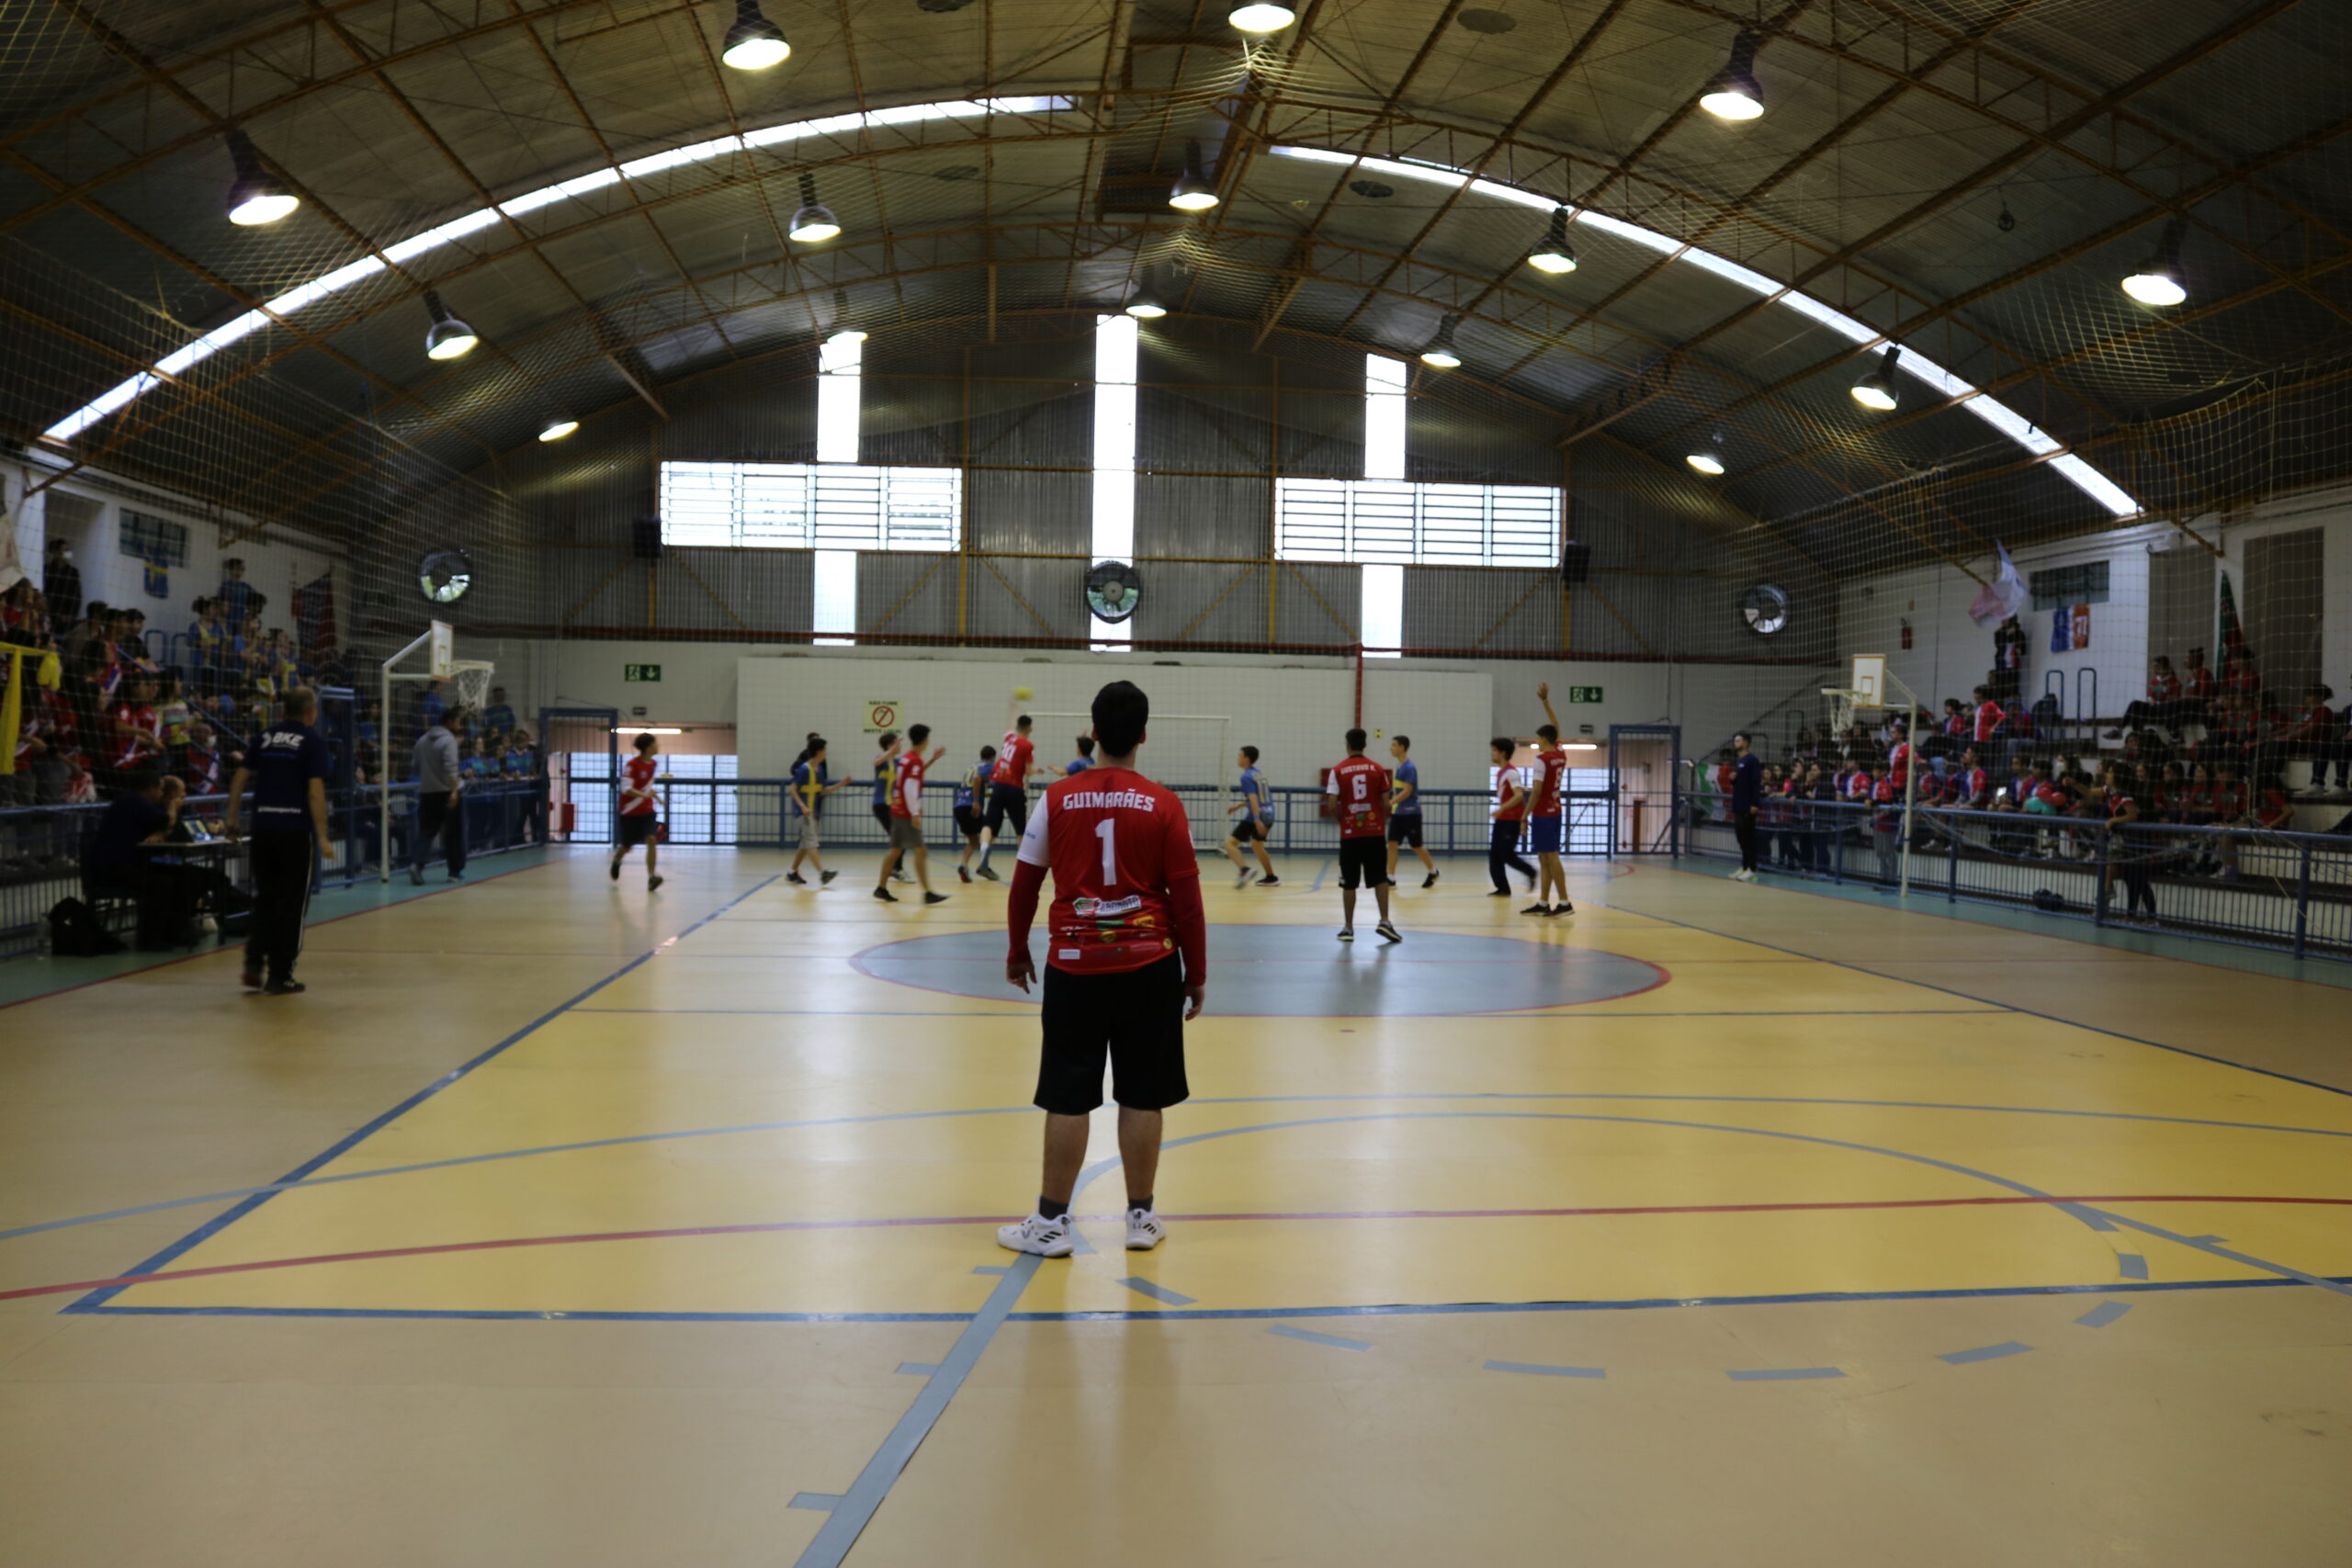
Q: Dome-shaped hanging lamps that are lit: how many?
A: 15